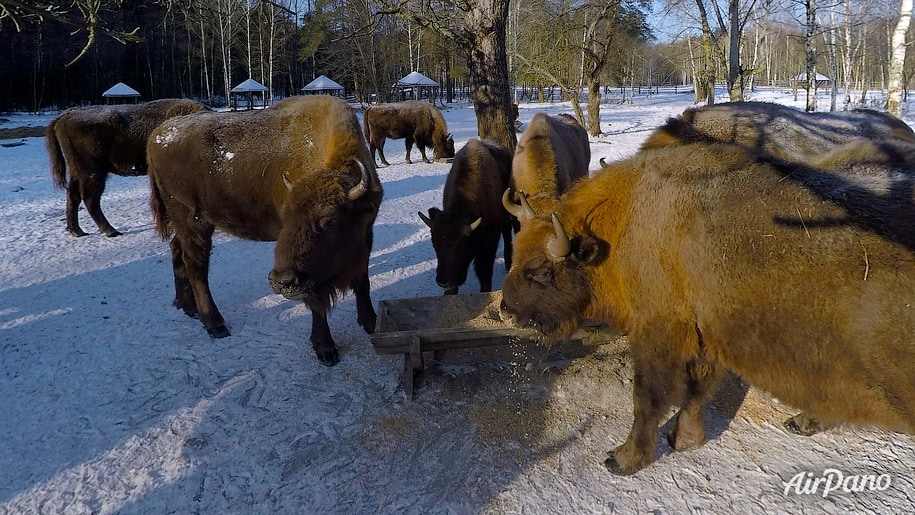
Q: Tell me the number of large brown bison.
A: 7